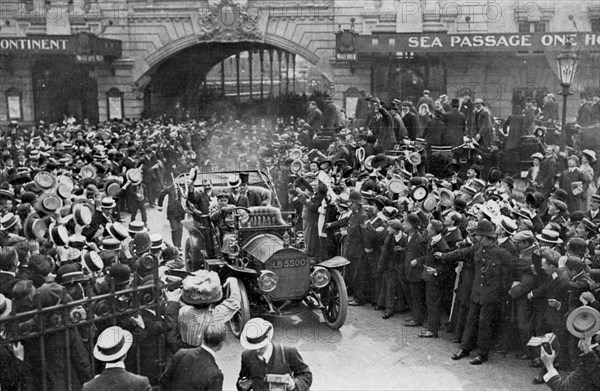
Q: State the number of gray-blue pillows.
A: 0